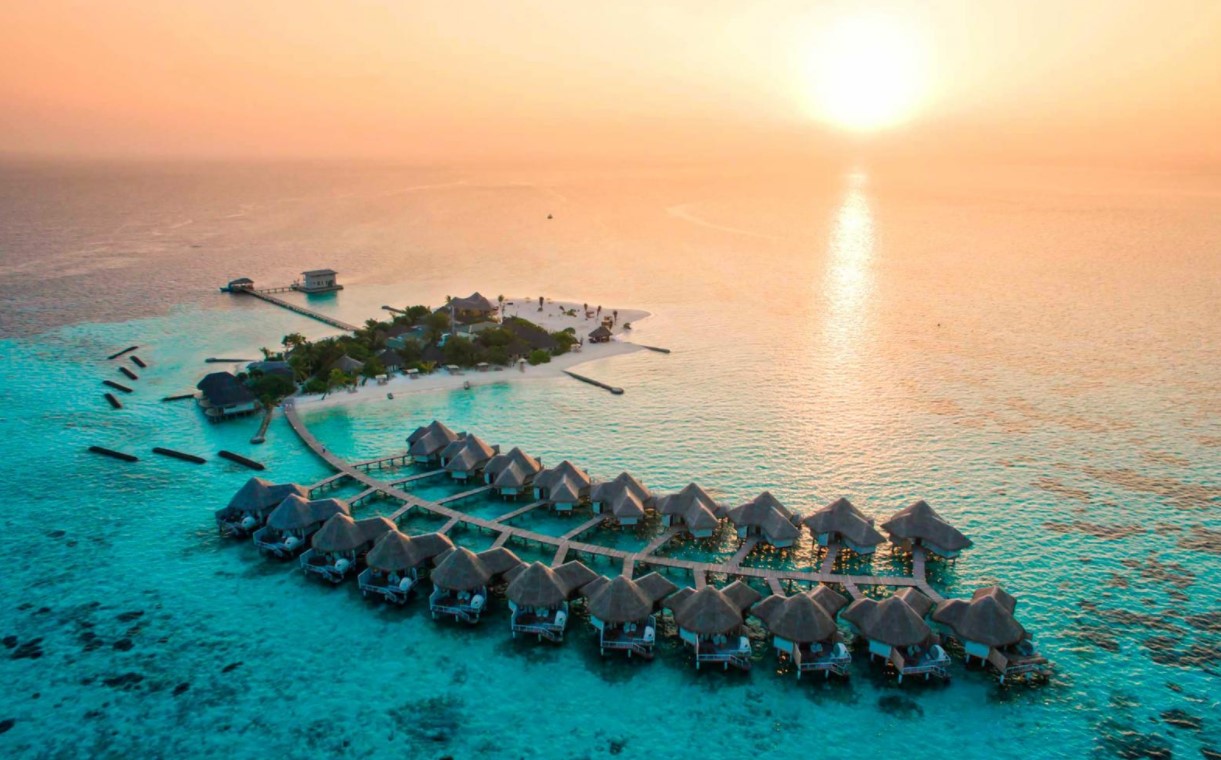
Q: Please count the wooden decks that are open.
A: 11